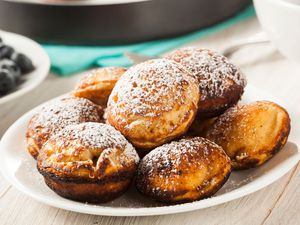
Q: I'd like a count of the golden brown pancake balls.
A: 7